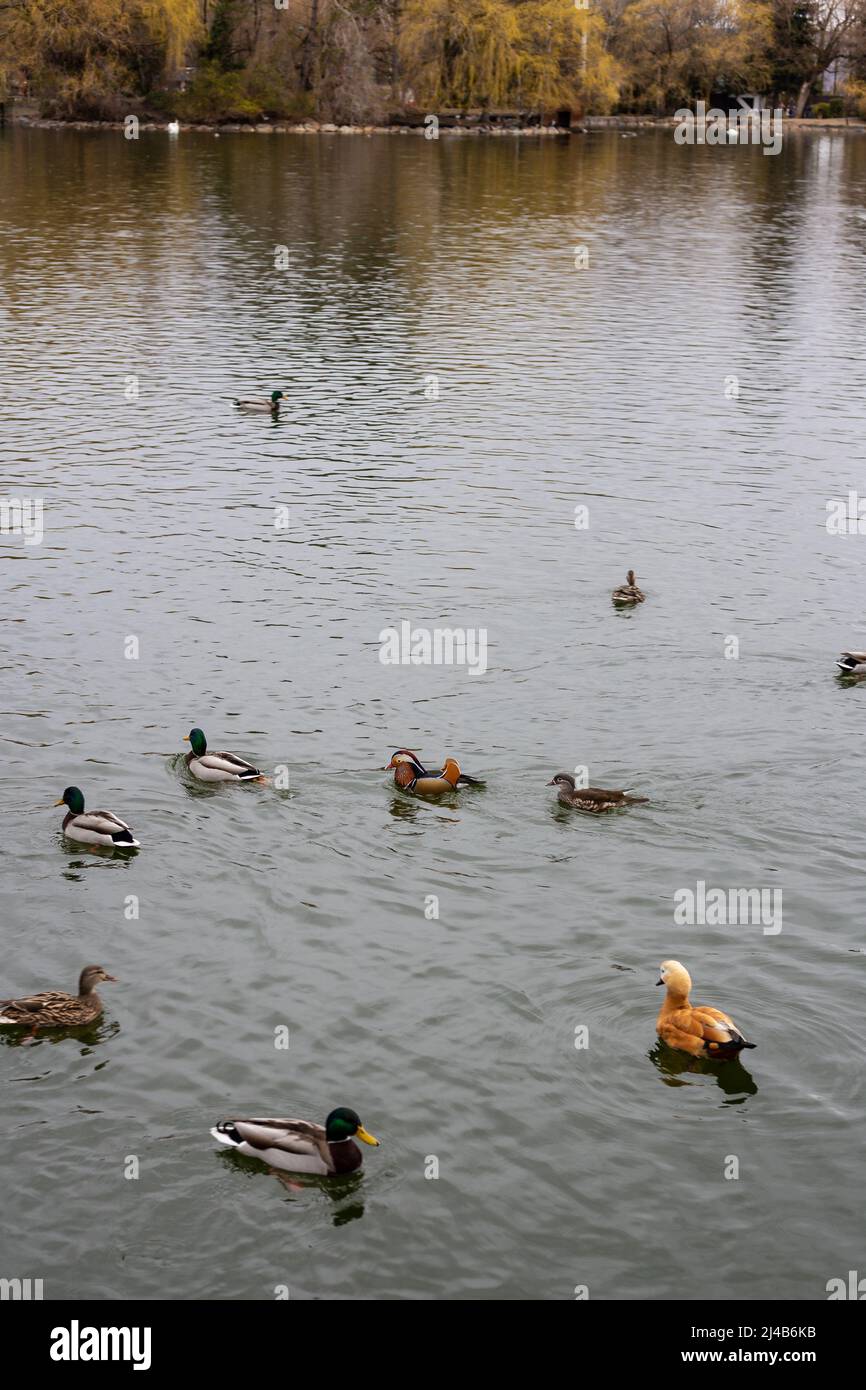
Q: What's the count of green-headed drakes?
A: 4